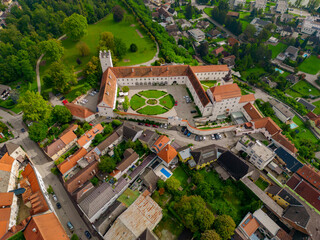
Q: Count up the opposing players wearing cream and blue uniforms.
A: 0